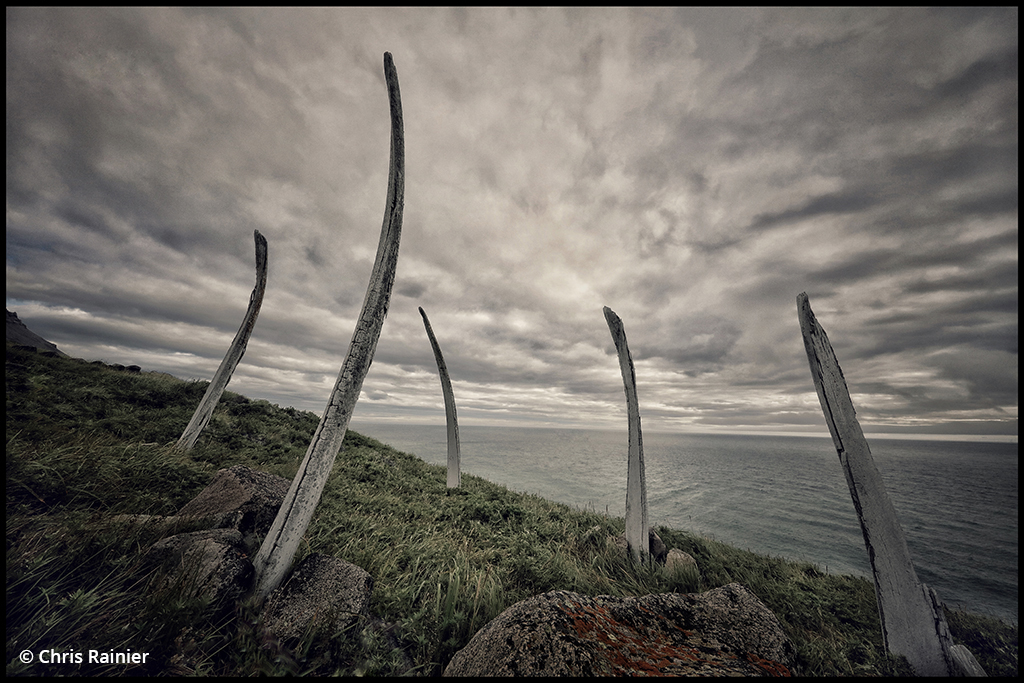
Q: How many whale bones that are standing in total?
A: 5